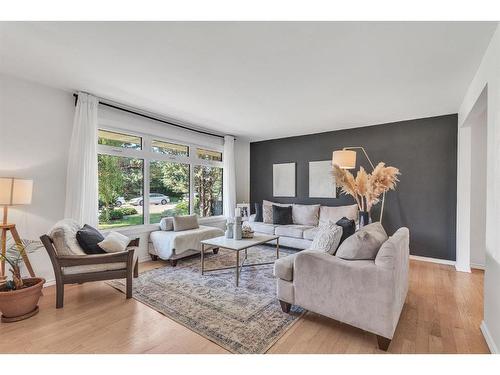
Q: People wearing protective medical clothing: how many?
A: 0